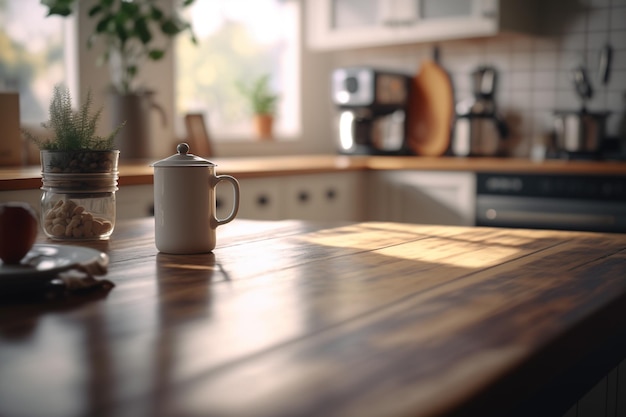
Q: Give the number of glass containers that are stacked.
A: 2